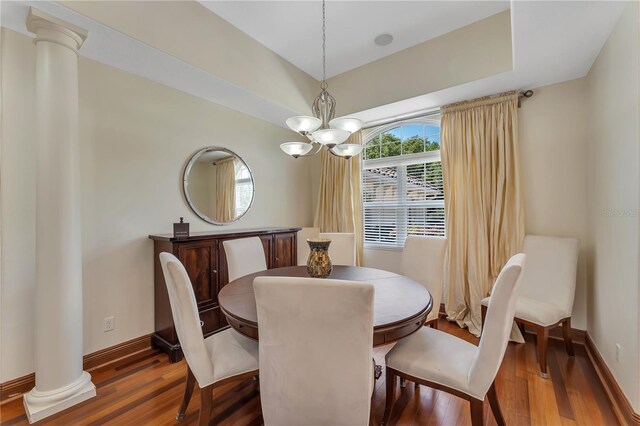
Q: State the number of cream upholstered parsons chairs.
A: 8